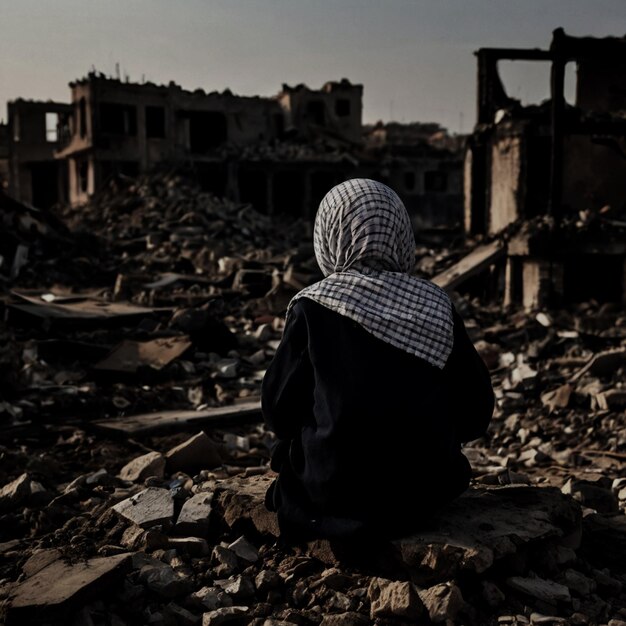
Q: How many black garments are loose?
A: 1